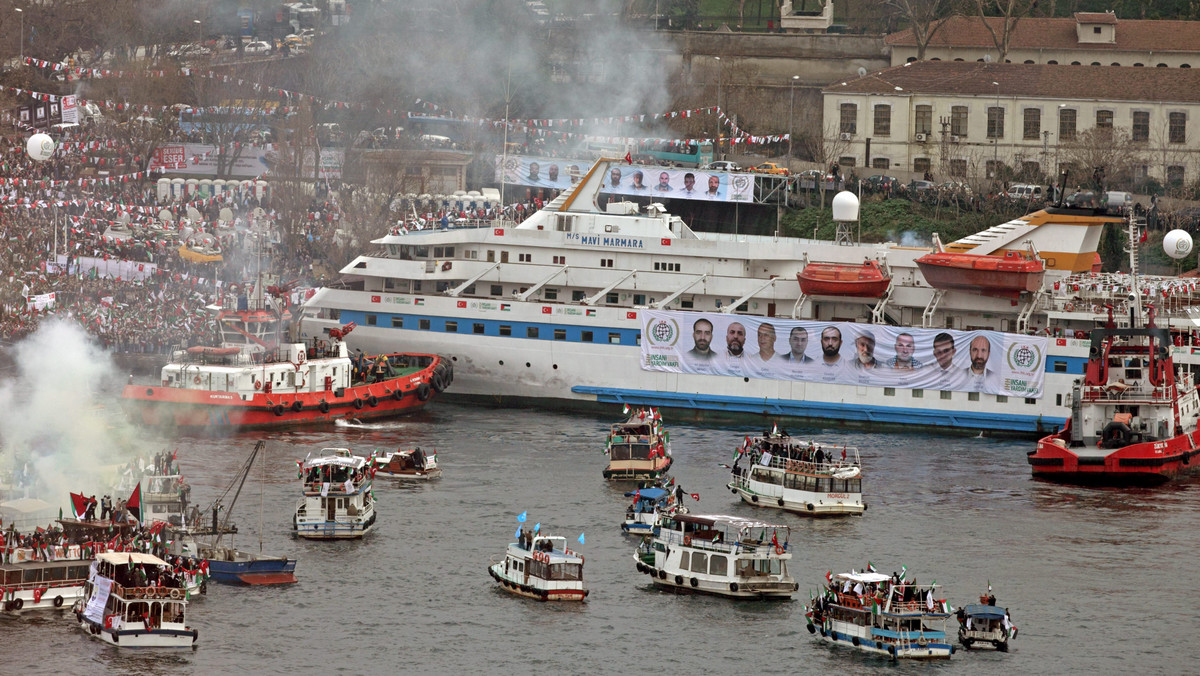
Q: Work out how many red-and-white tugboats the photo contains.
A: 2